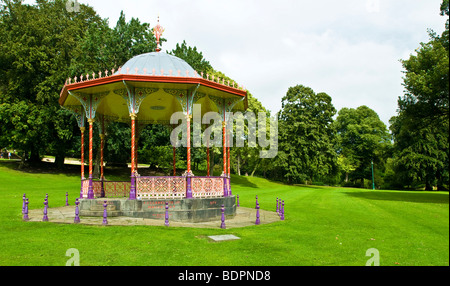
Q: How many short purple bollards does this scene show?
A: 15